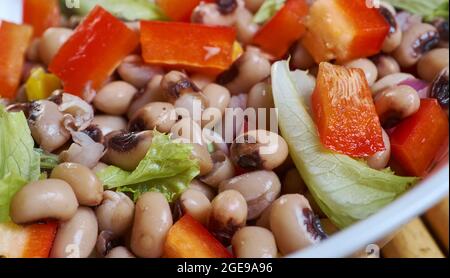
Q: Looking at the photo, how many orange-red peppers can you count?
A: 11